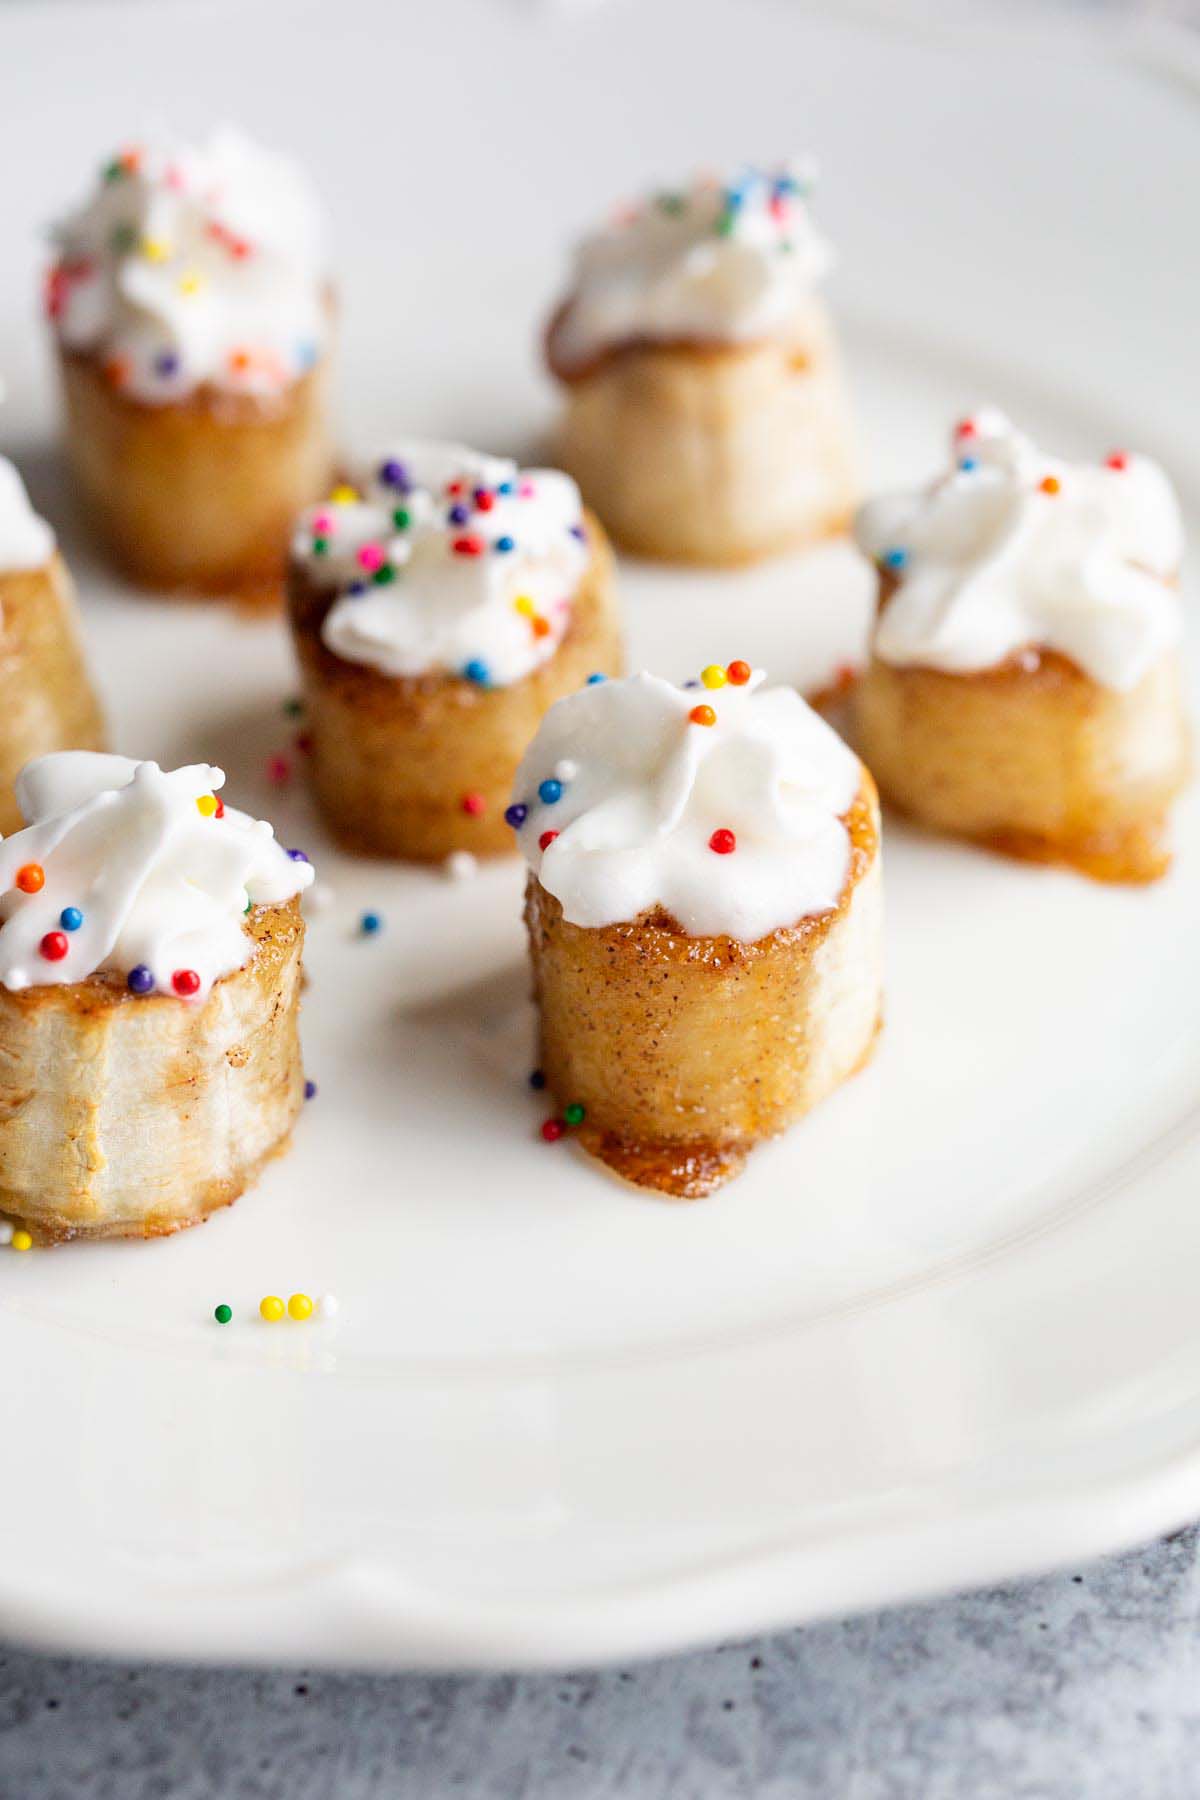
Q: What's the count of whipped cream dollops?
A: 7